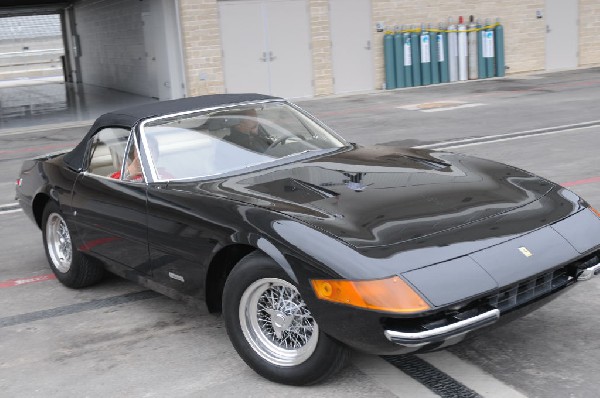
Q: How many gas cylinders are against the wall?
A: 13